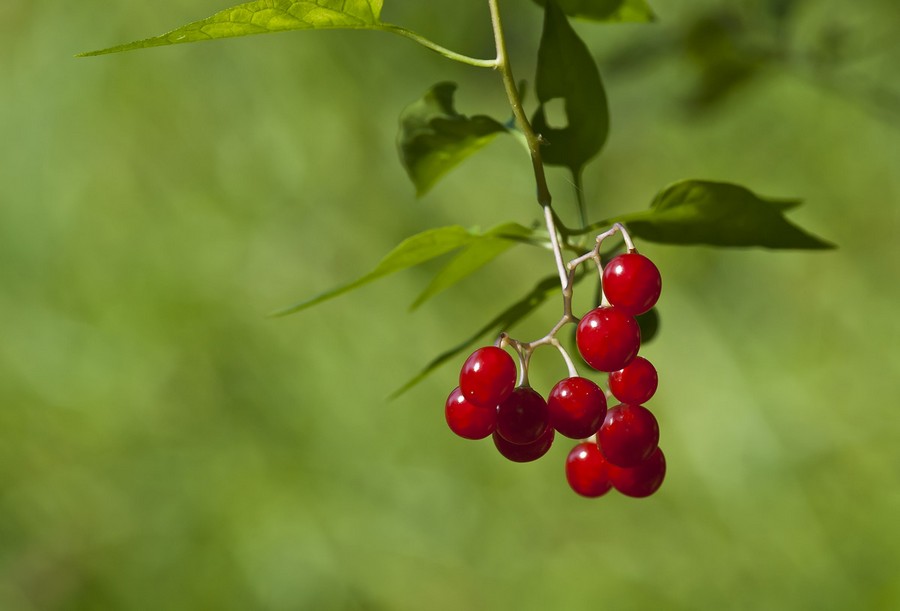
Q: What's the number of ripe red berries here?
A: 11